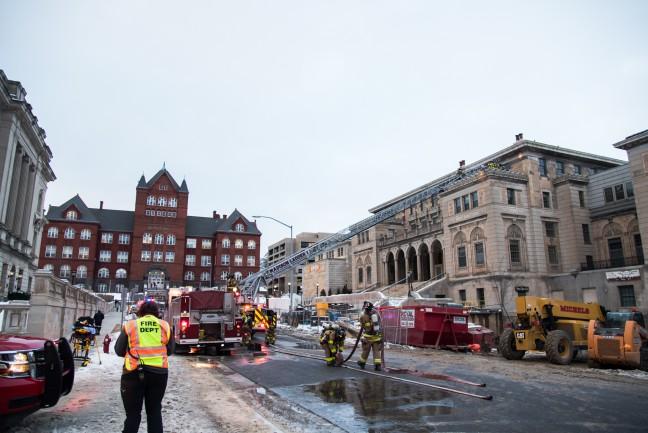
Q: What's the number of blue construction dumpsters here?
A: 0